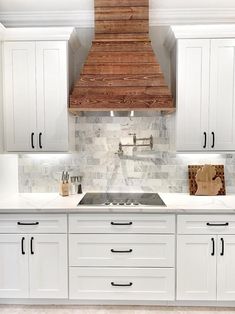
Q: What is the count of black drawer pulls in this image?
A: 5